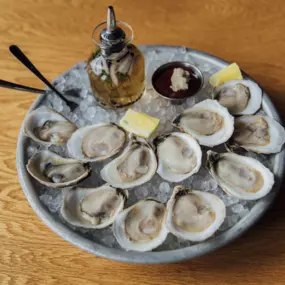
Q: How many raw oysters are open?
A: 12